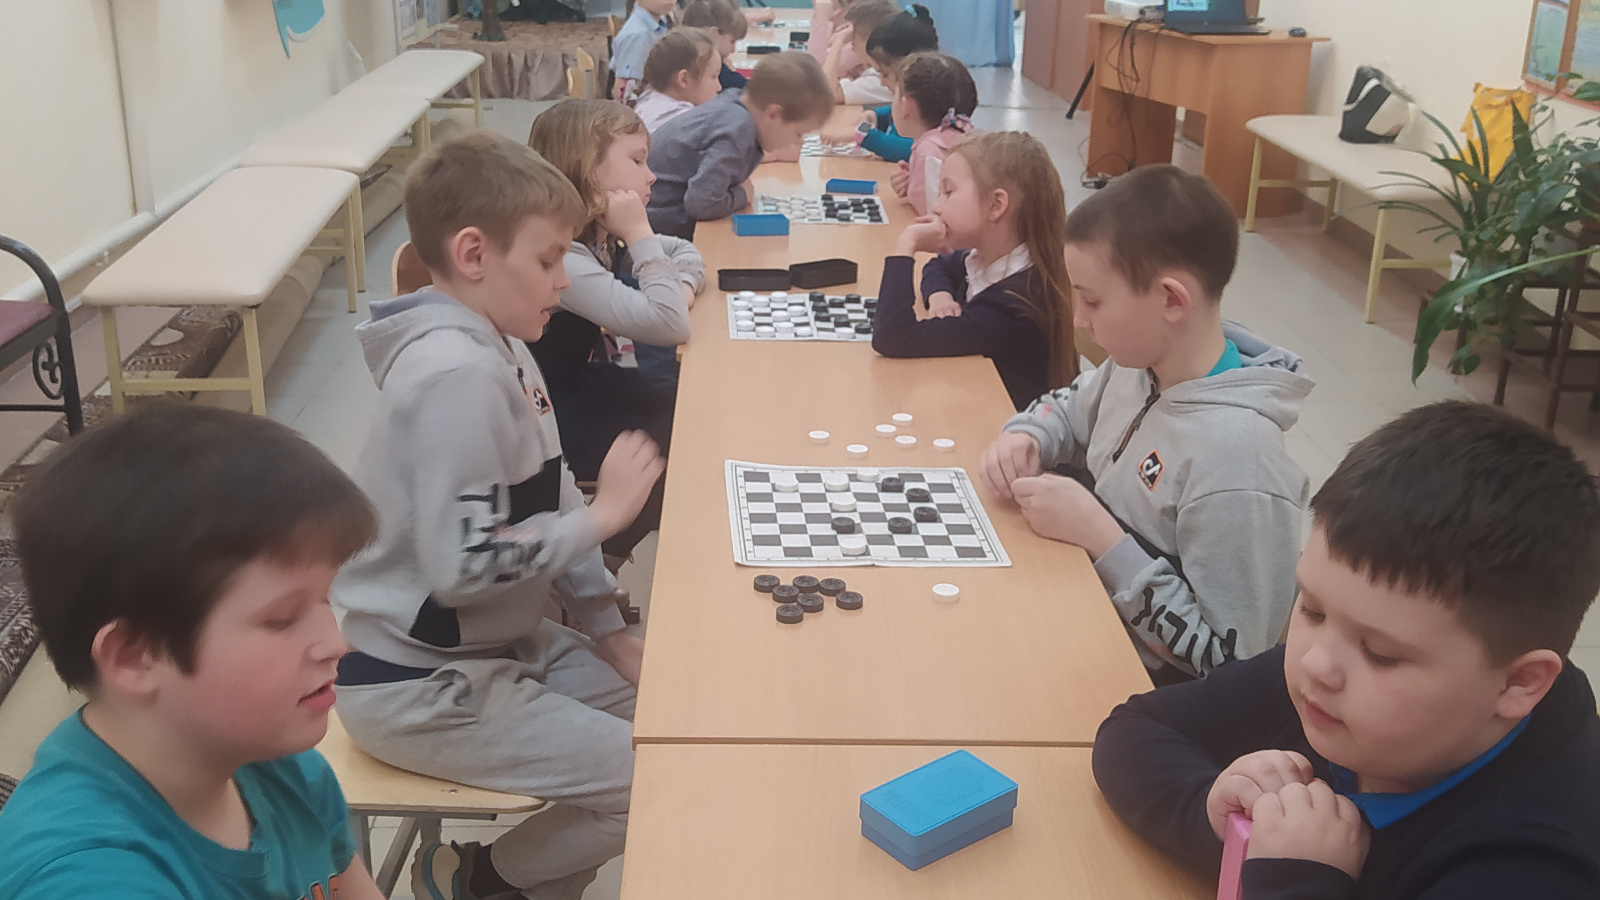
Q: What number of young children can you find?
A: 14